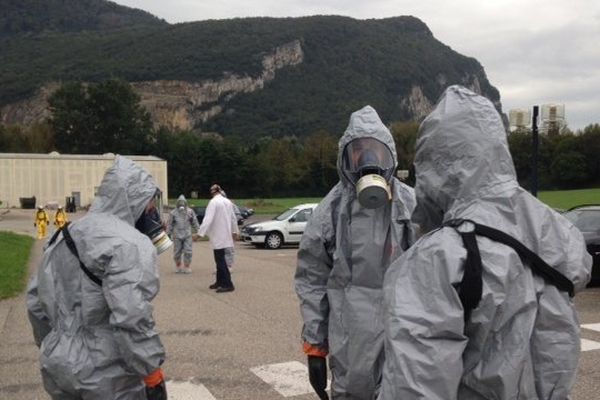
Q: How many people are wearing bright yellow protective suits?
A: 2